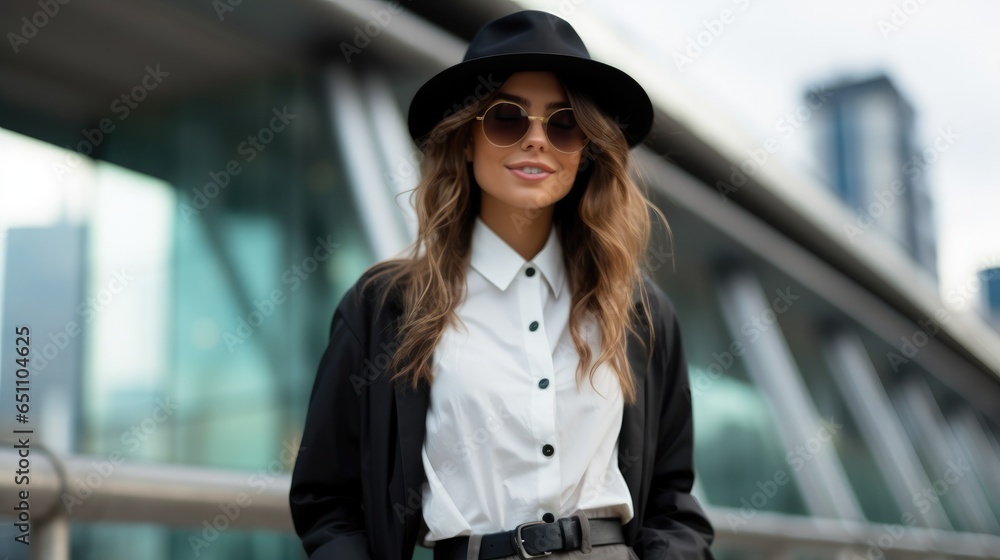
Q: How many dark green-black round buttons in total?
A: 5